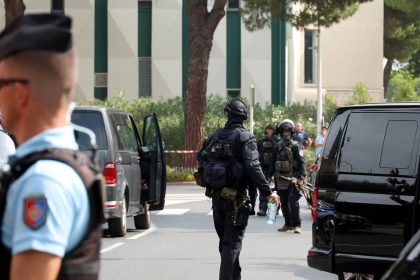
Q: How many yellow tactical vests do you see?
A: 0